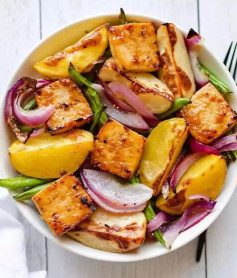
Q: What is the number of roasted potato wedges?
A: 7